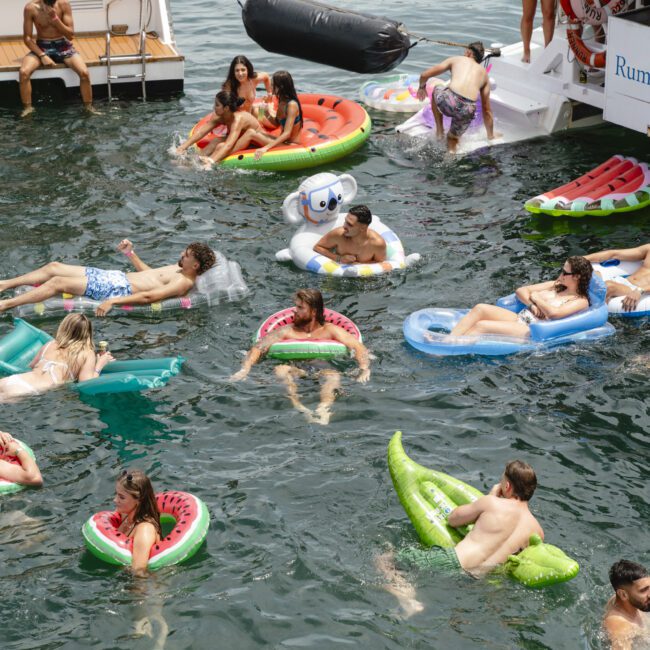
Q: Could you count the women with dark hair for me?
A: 5